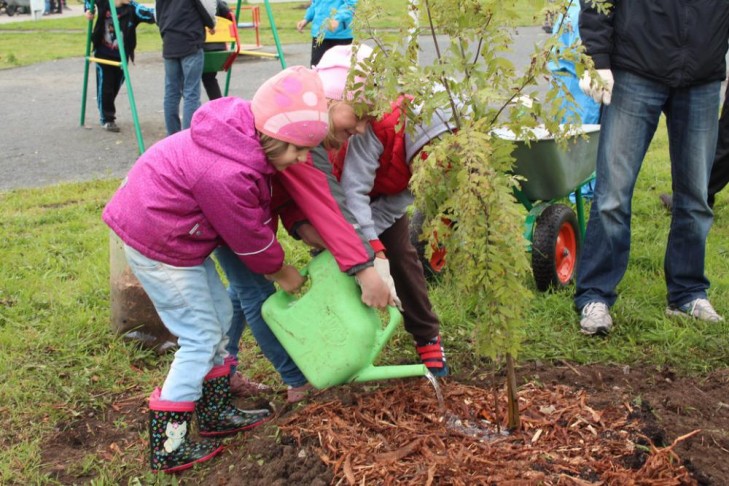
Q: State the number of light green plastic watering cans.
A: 1